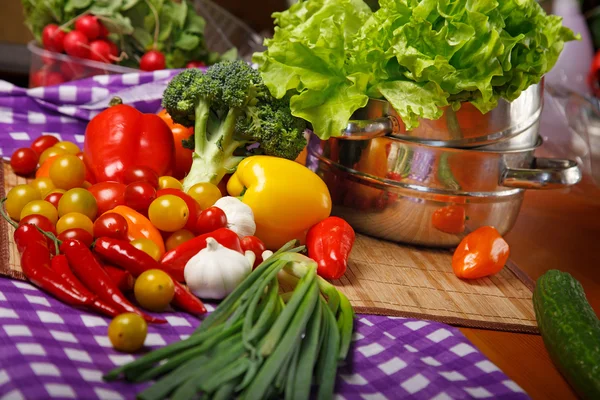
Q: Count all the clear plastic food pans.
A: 1